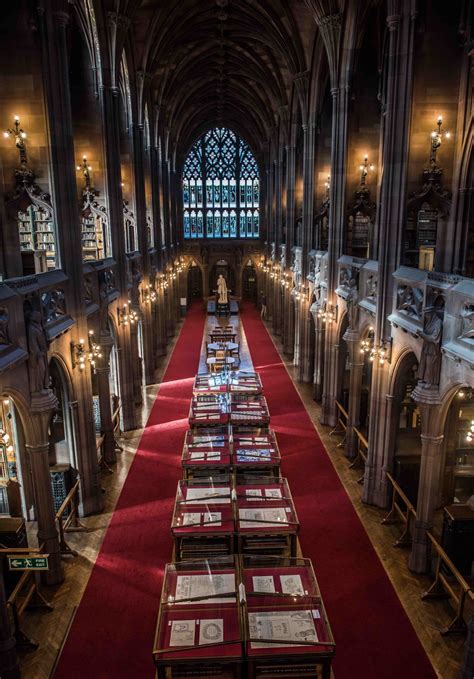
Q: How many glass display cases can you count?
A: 10